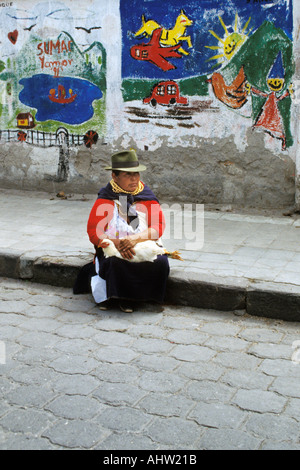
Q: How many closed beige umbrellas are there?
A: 0